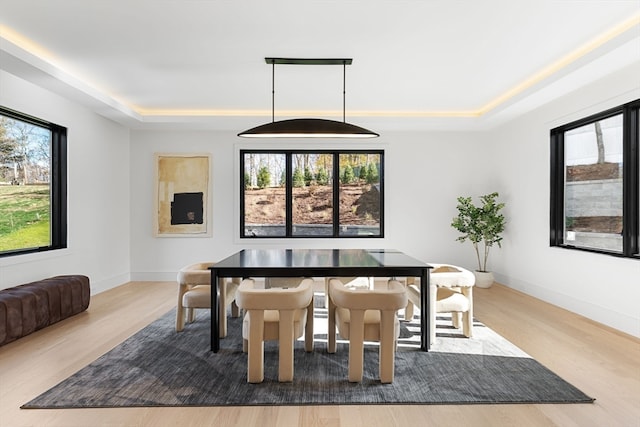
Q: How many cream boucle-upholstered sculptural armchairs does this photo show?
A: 6